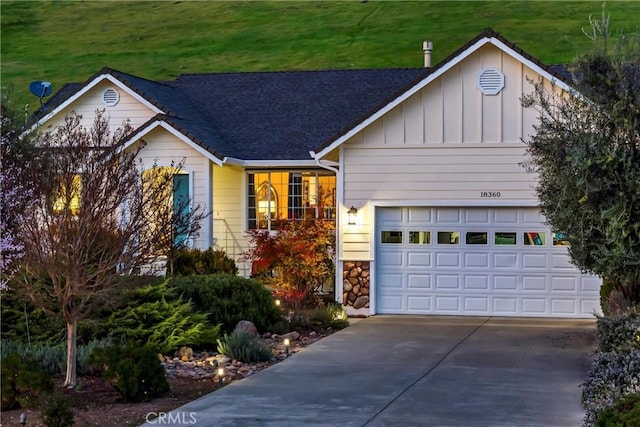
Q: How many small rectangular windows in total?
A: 7